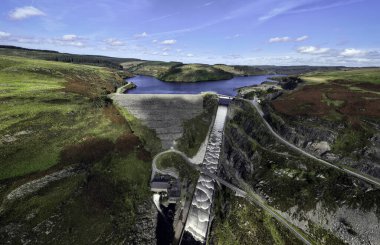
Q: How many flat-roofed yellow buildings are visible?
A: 0